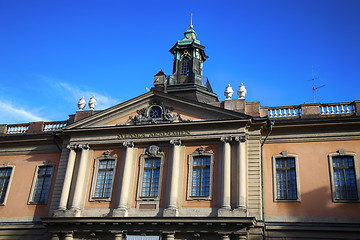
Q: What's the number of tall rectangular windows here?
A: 7